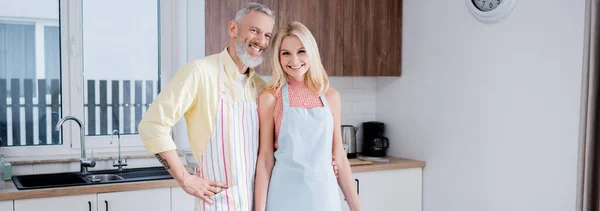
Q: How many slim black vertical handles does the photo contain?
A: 3